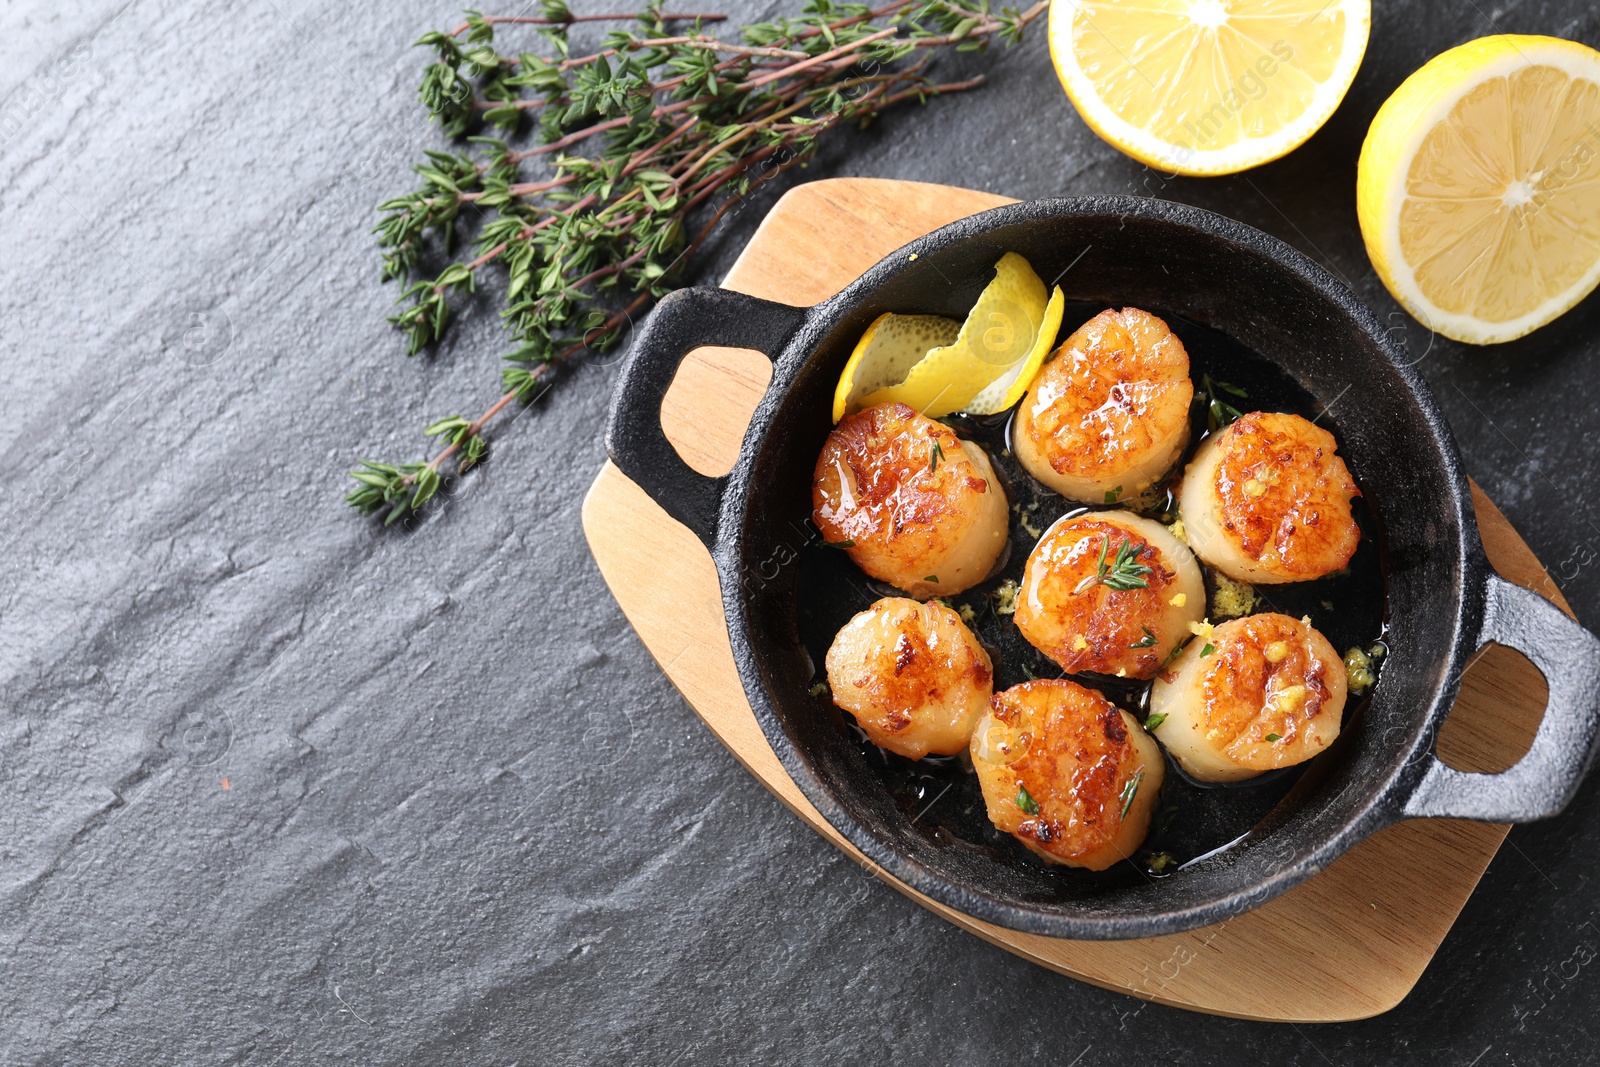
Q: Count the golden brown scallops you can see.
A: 7